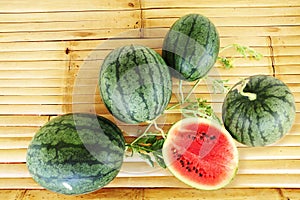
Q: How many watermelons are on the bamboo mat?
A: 5